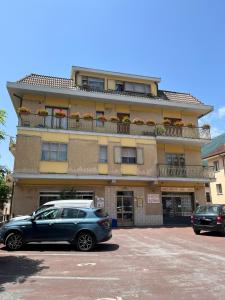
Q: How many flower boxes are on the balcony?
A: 14